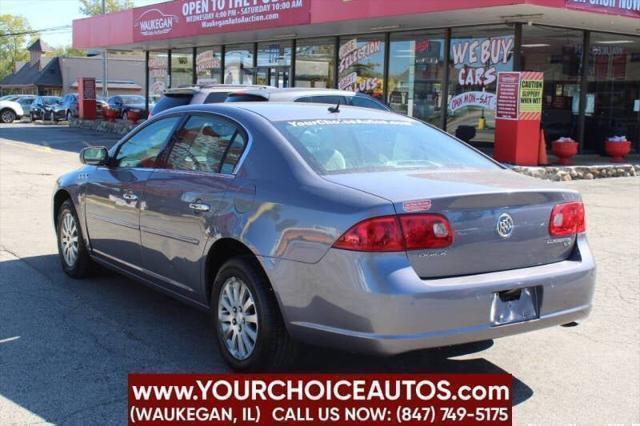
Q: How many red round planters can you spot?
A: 4